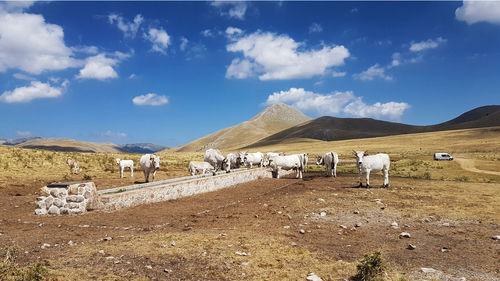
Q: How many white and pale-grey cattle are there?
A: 12